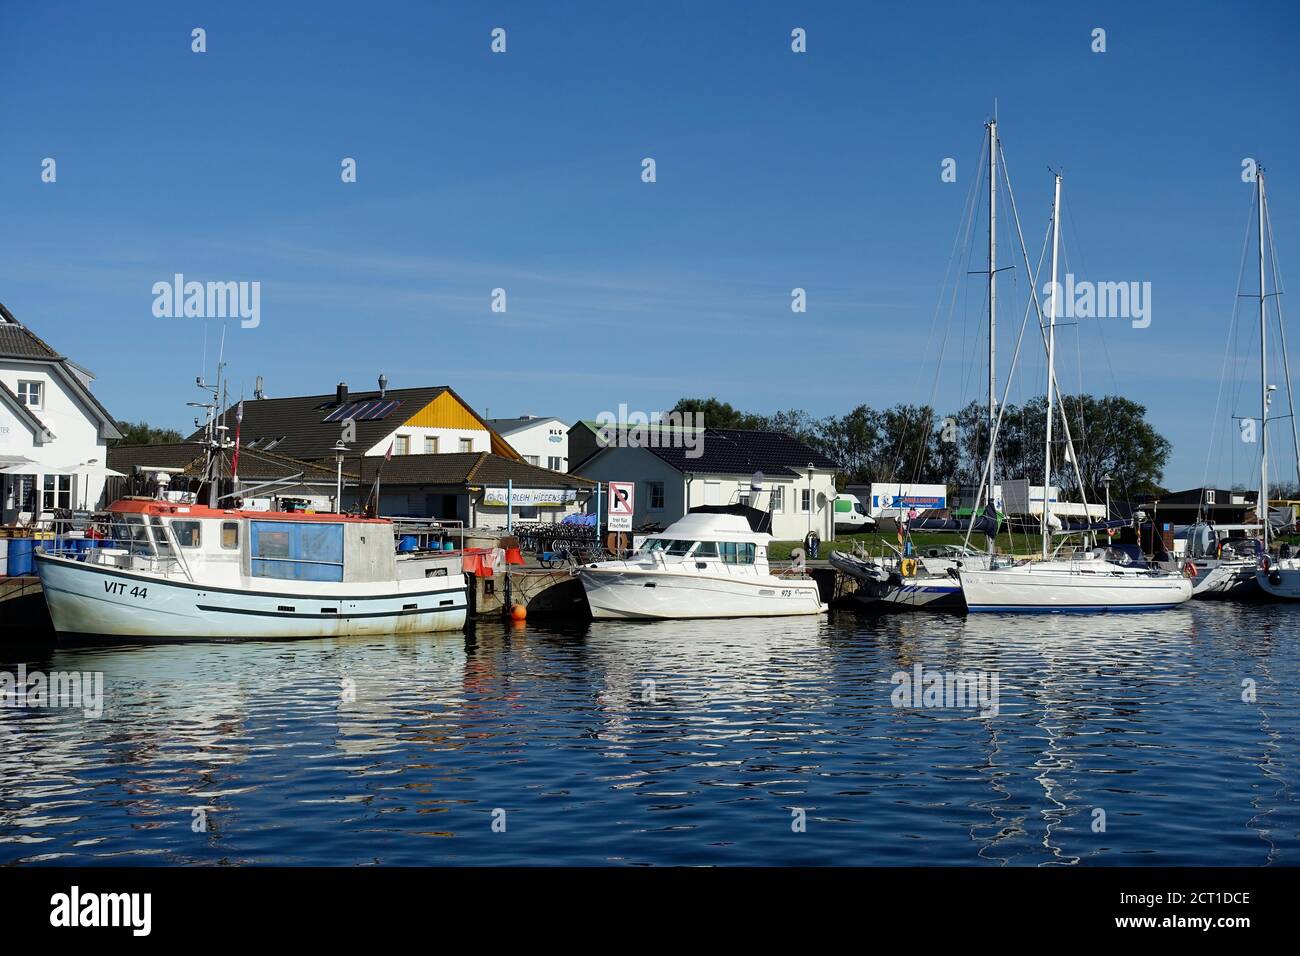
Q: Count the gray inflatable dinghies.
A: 1